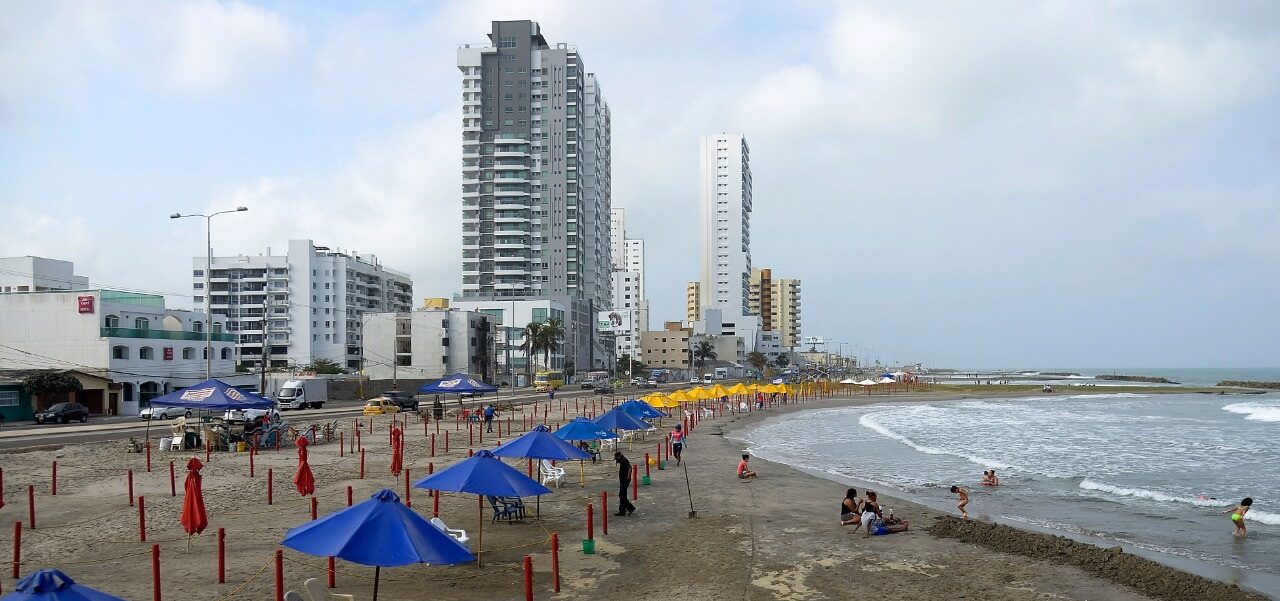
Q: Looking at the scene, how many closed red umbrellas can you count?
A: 3